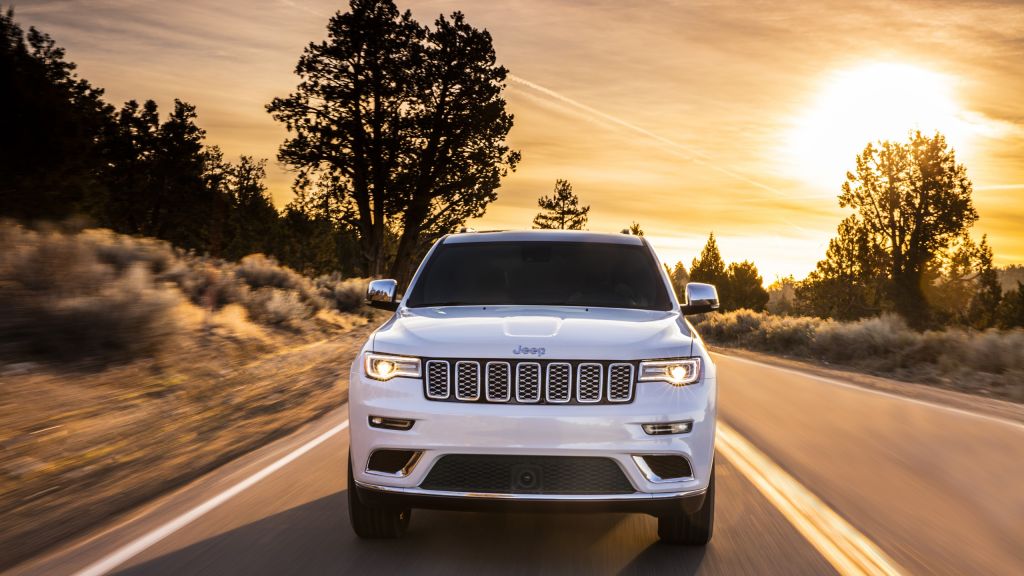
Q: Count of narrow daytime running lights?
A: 2